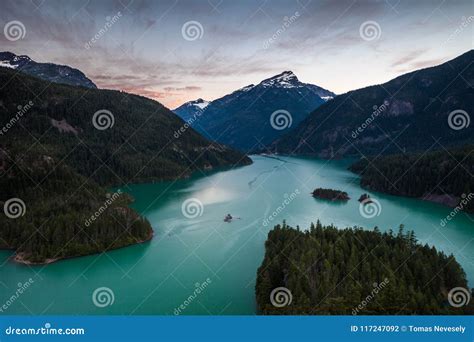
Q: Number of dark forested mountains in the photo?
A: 2